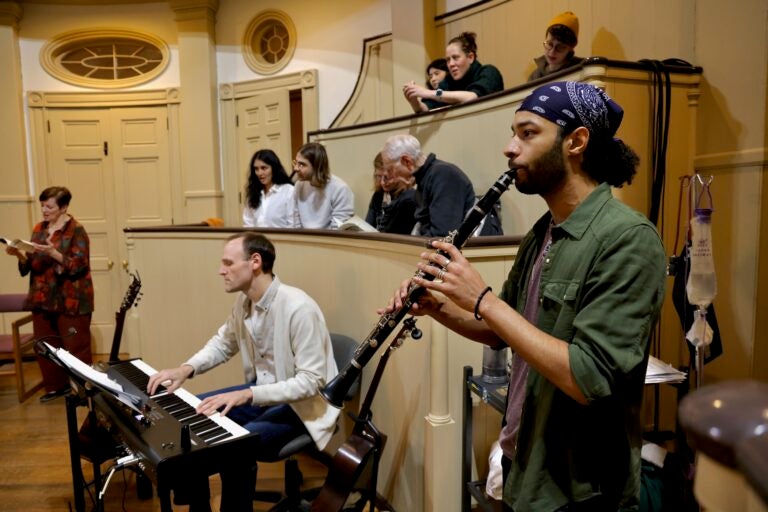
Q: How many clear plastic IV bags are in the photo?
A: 1